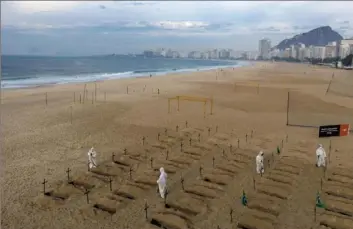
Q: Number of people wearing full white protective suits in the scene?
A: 4